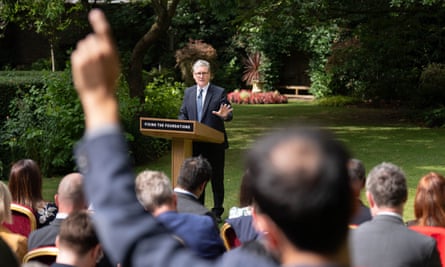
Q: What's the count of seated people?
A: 11